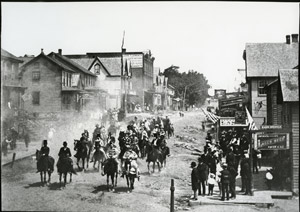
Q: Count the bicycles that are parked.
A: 0